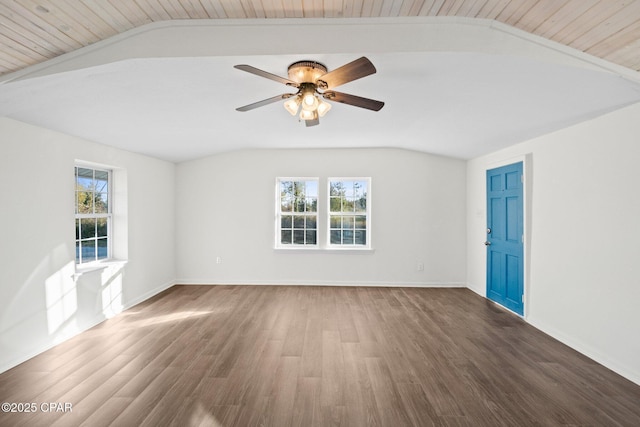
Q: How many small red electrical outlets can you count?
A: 0